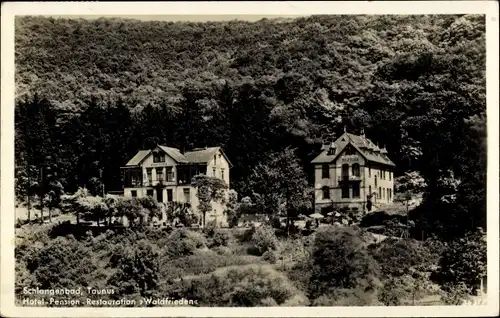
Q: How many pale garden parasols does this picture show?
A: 2